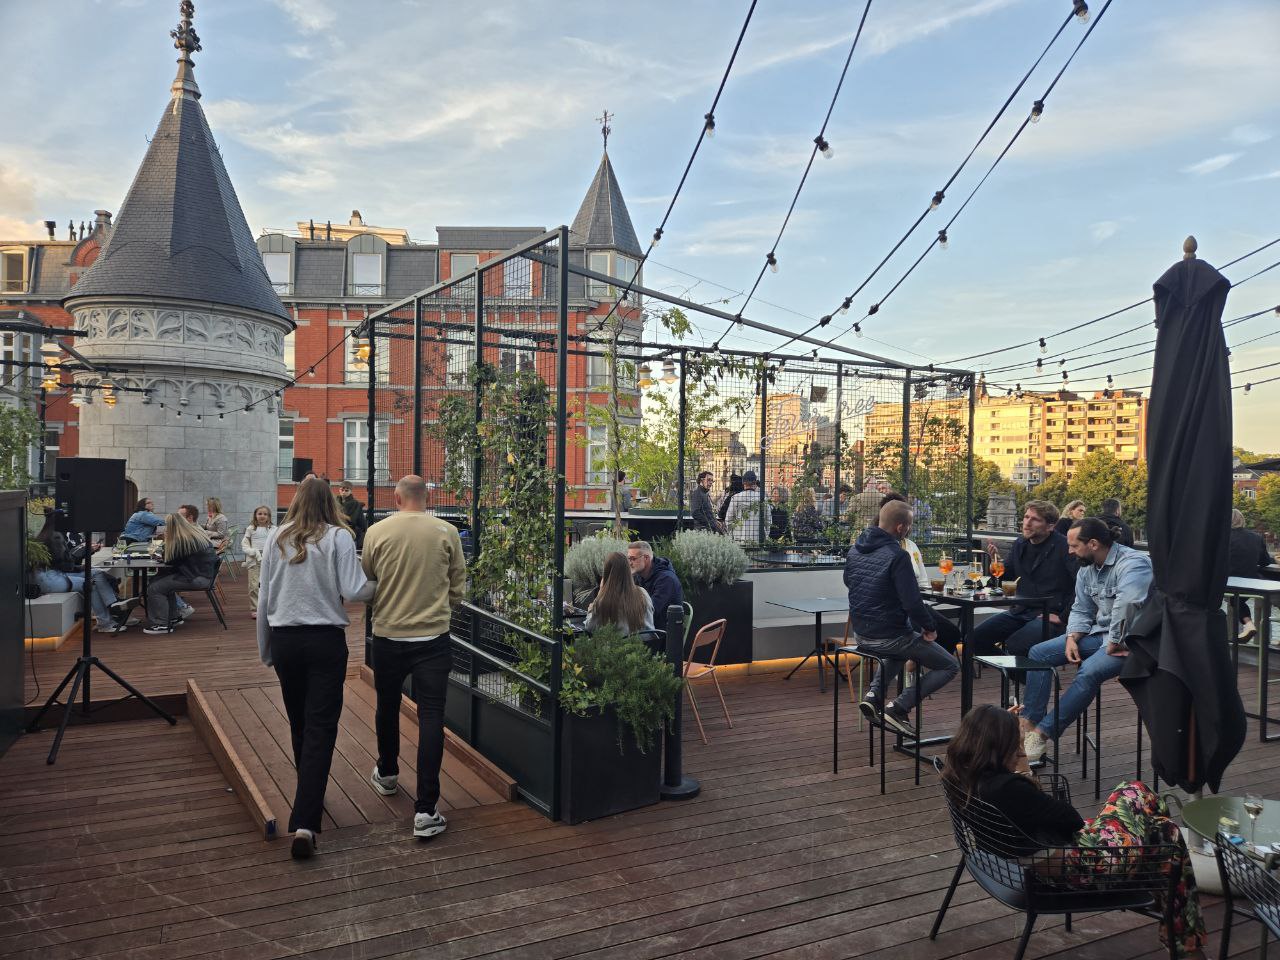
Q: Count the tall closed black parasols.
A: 1